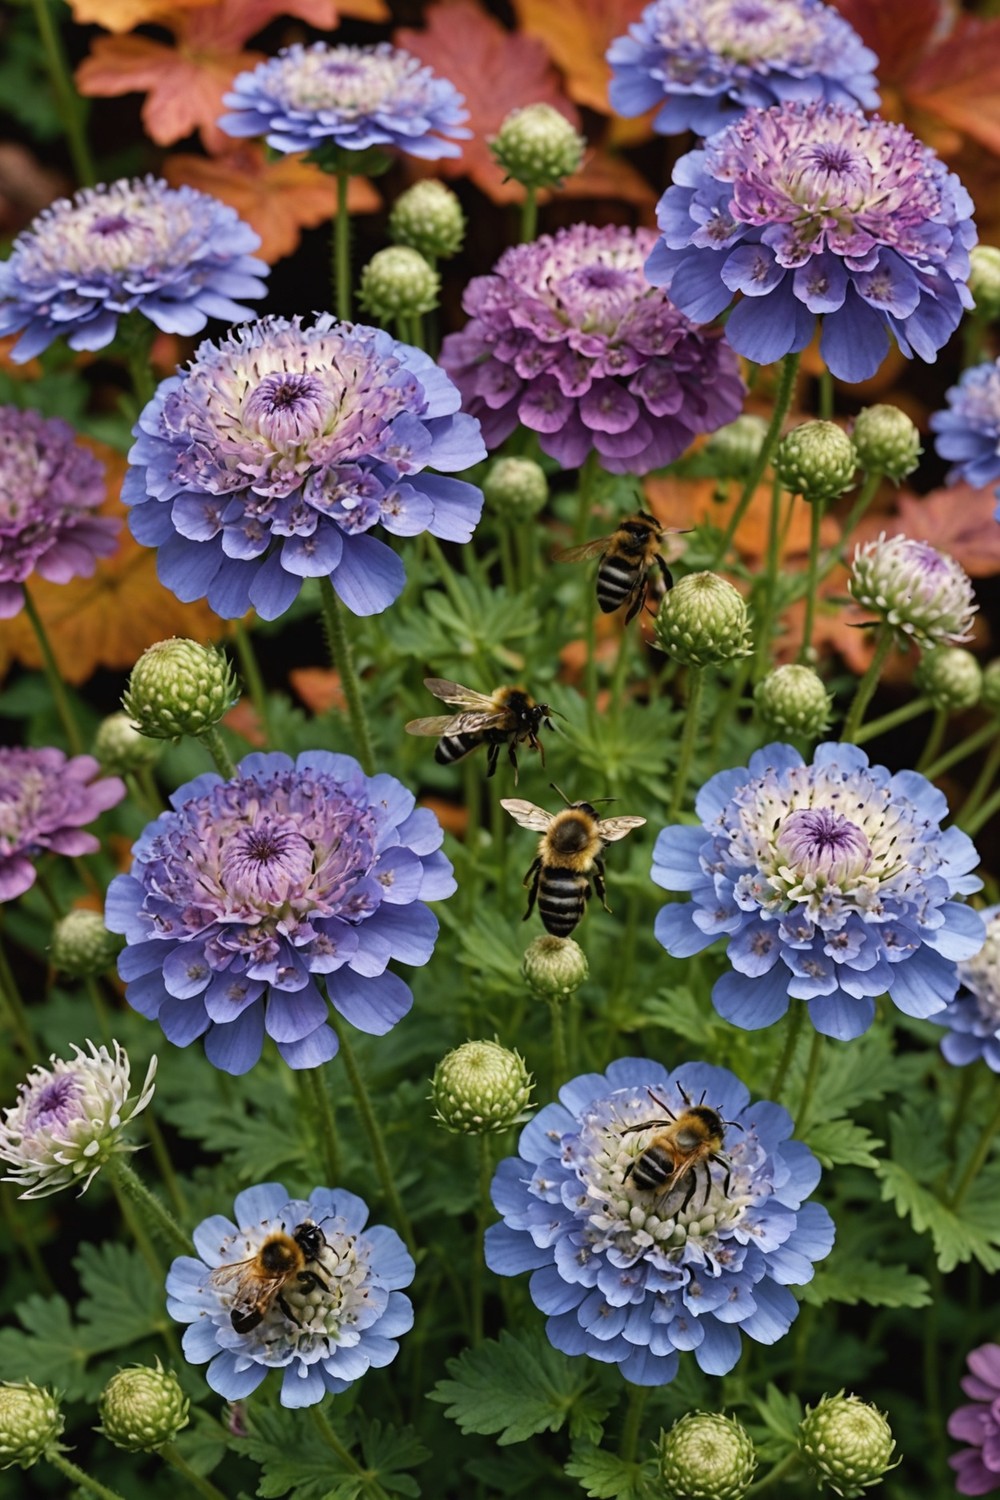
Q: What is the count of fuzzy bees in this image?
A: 5